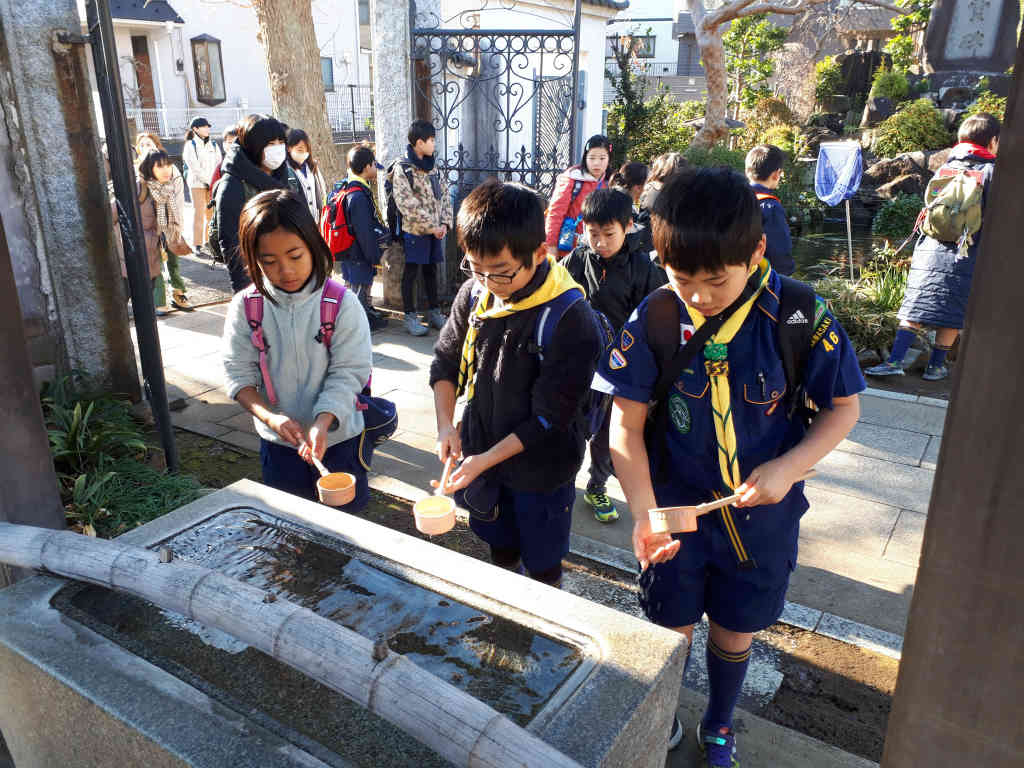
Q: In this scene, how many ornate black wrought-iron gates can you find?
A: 1